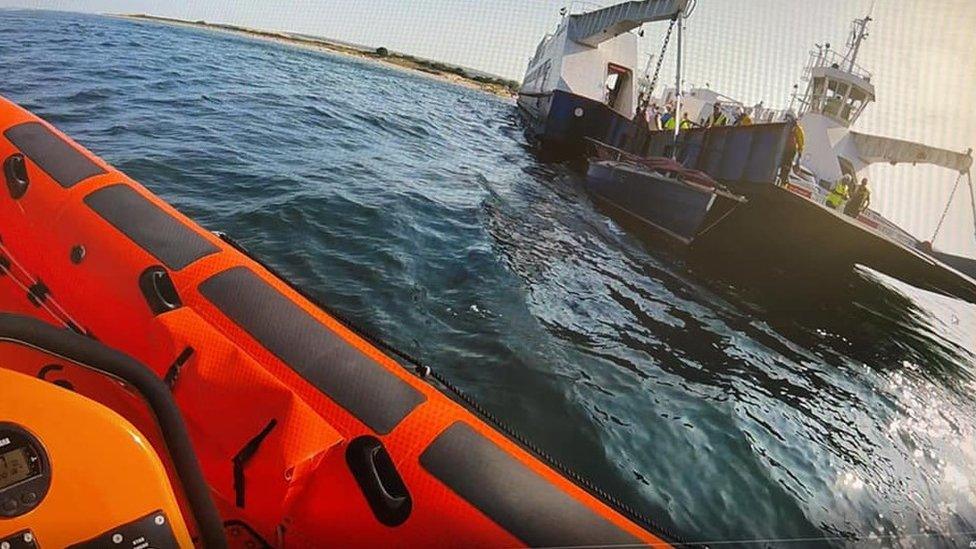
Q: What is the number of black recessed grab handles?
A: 3